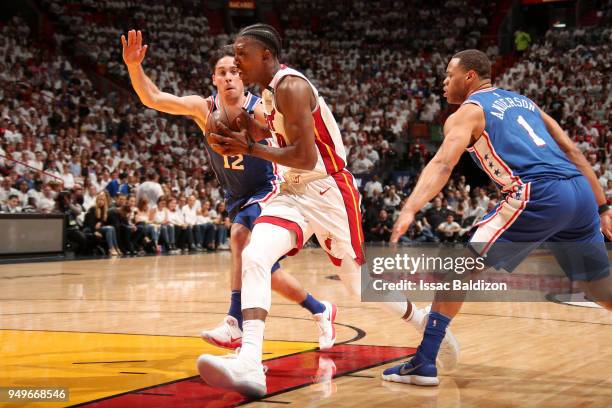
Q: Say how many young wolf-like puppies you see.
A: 0